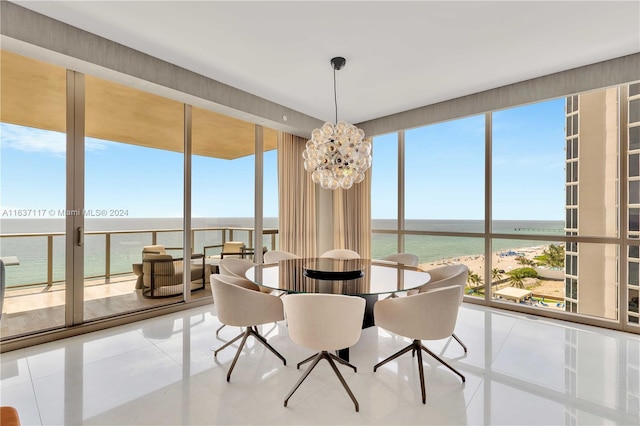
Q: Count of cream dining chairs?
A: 8